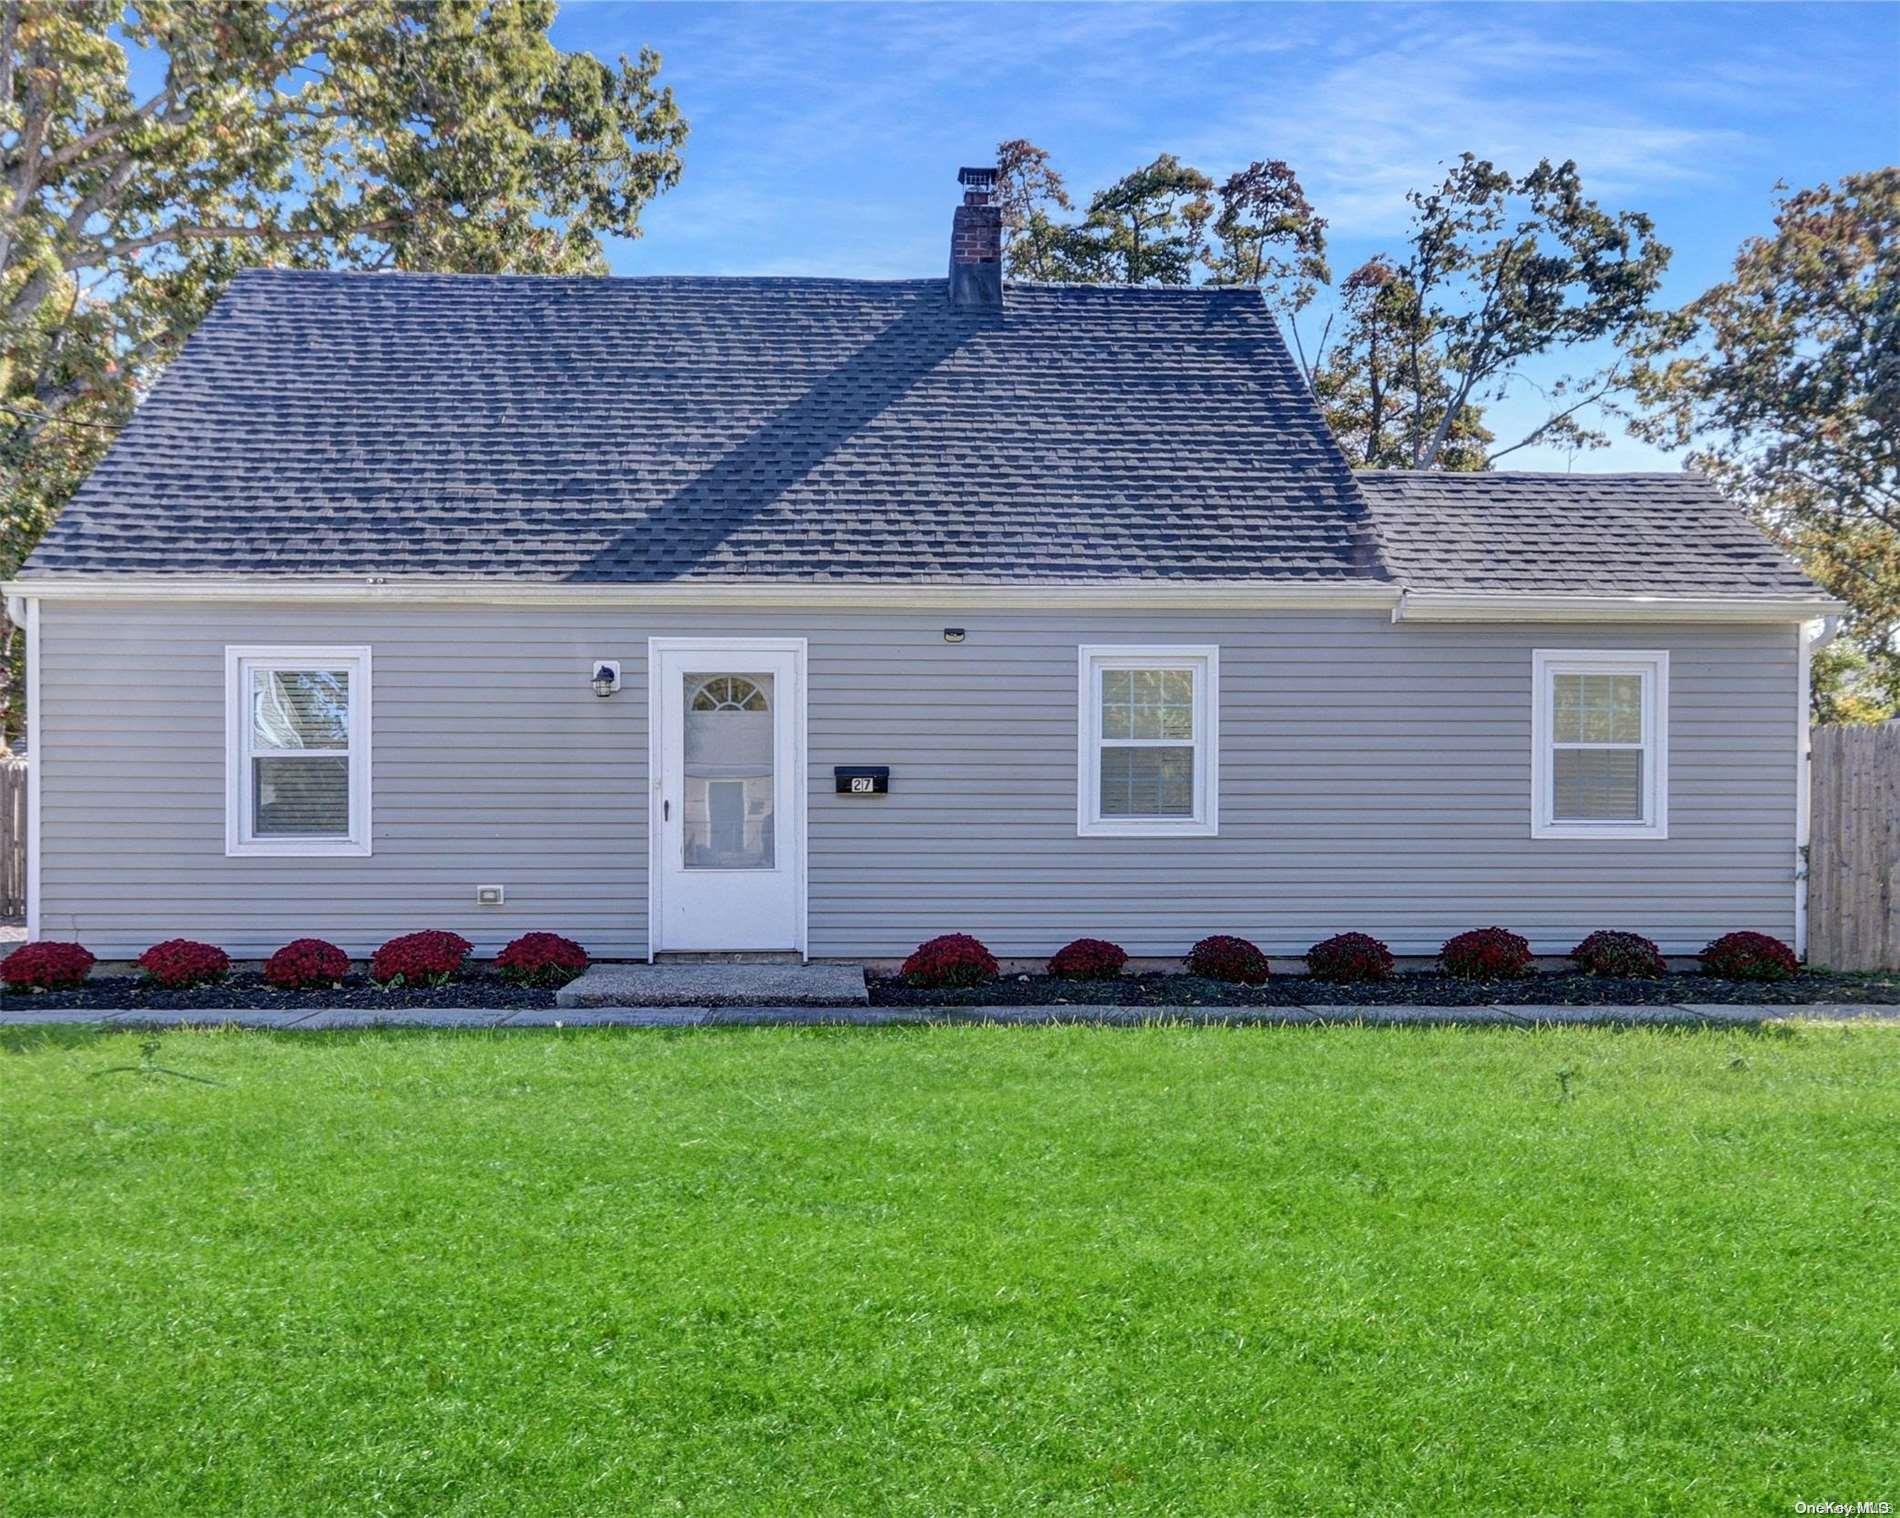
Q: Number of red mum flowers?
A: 12